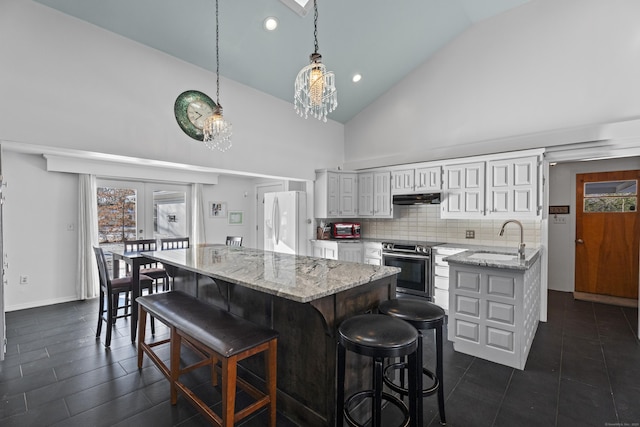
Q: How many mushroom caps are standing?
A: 0